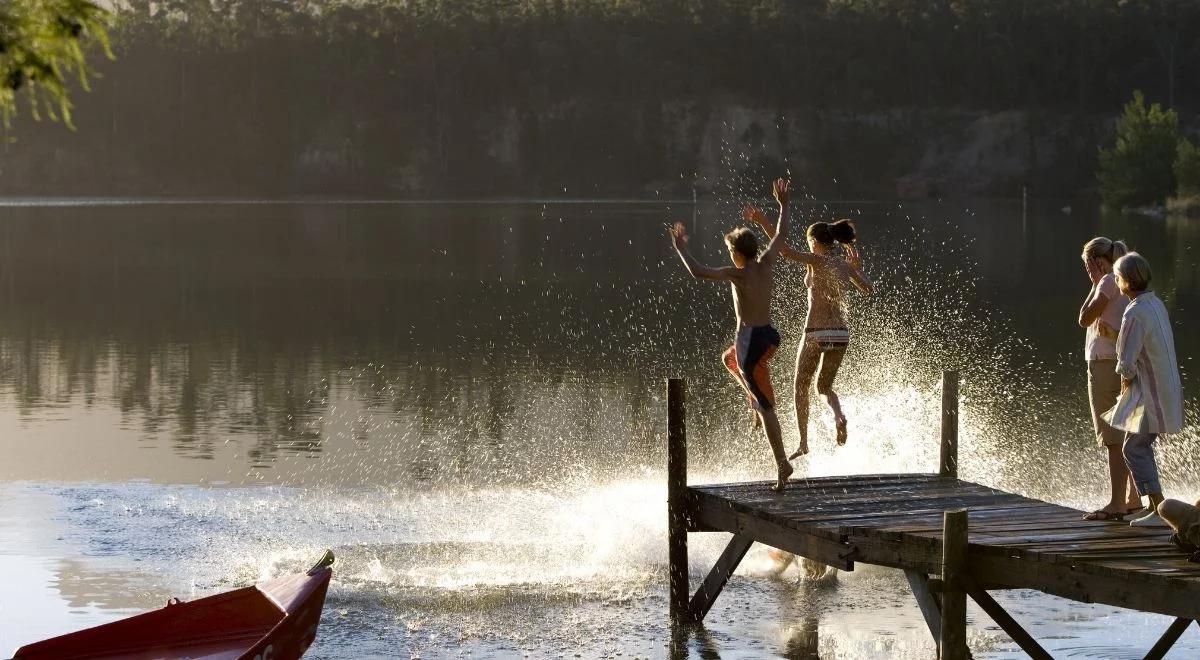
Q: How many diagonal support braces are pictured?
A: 4